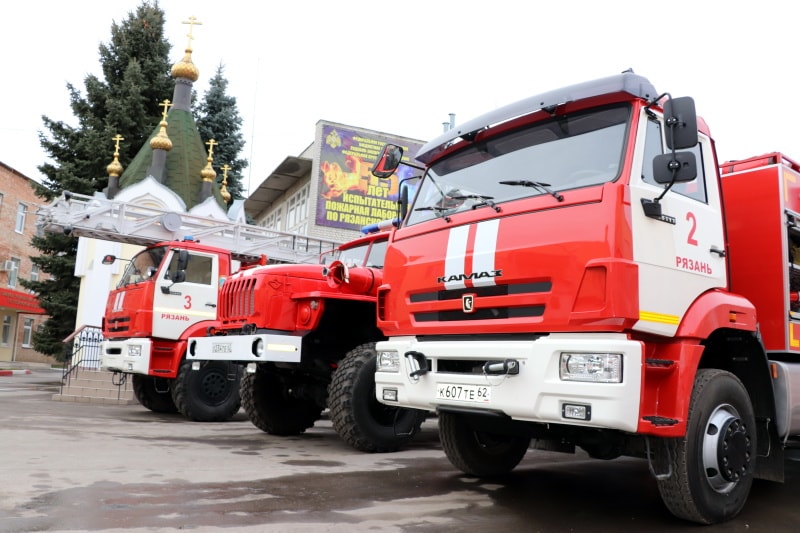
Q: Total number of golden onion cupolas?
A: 5